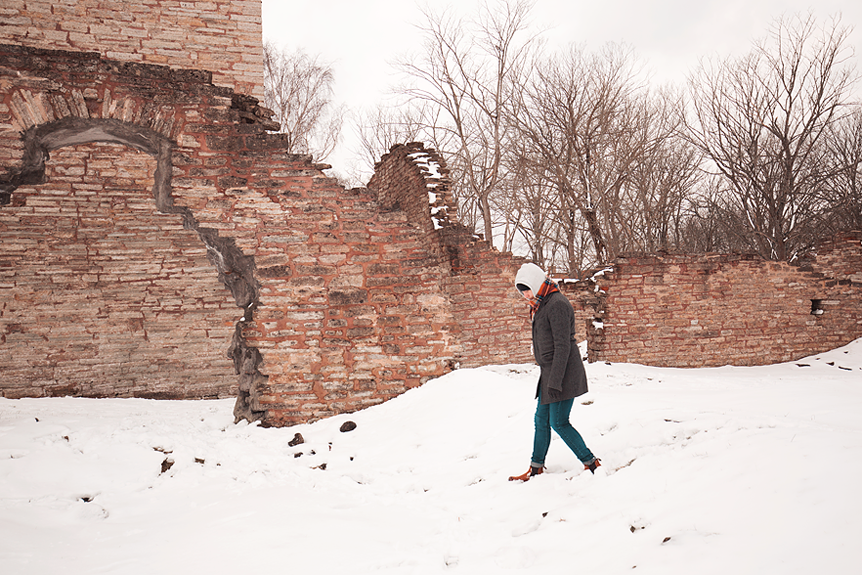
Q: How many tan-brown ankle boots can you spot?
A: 2